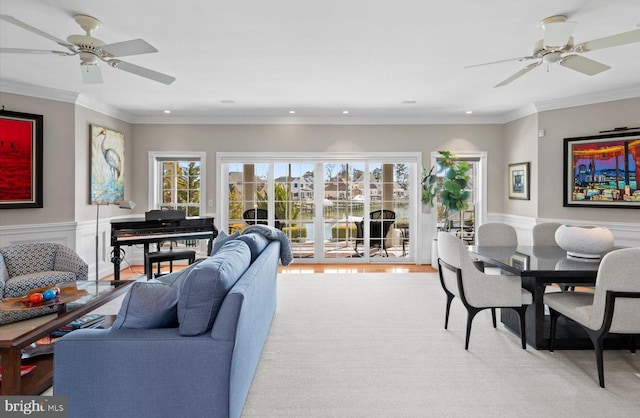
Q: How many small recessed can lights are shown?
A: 4